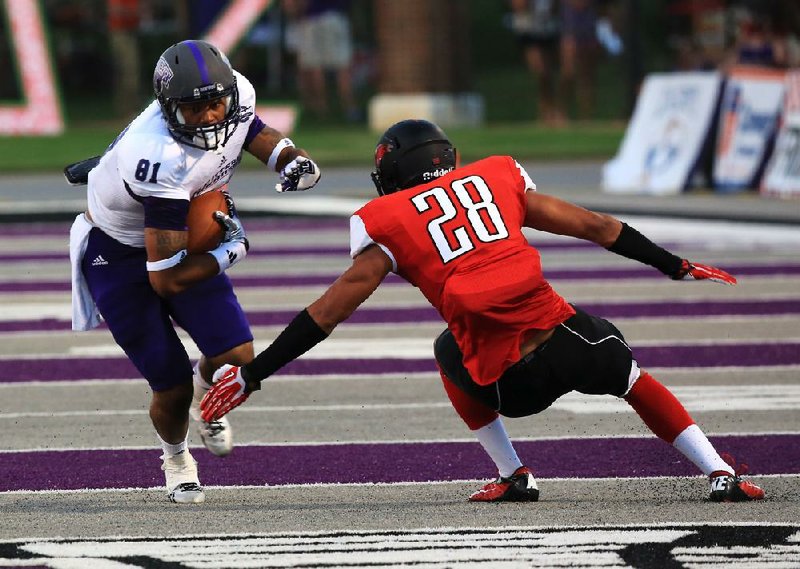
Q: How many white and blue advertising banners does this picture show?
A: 2